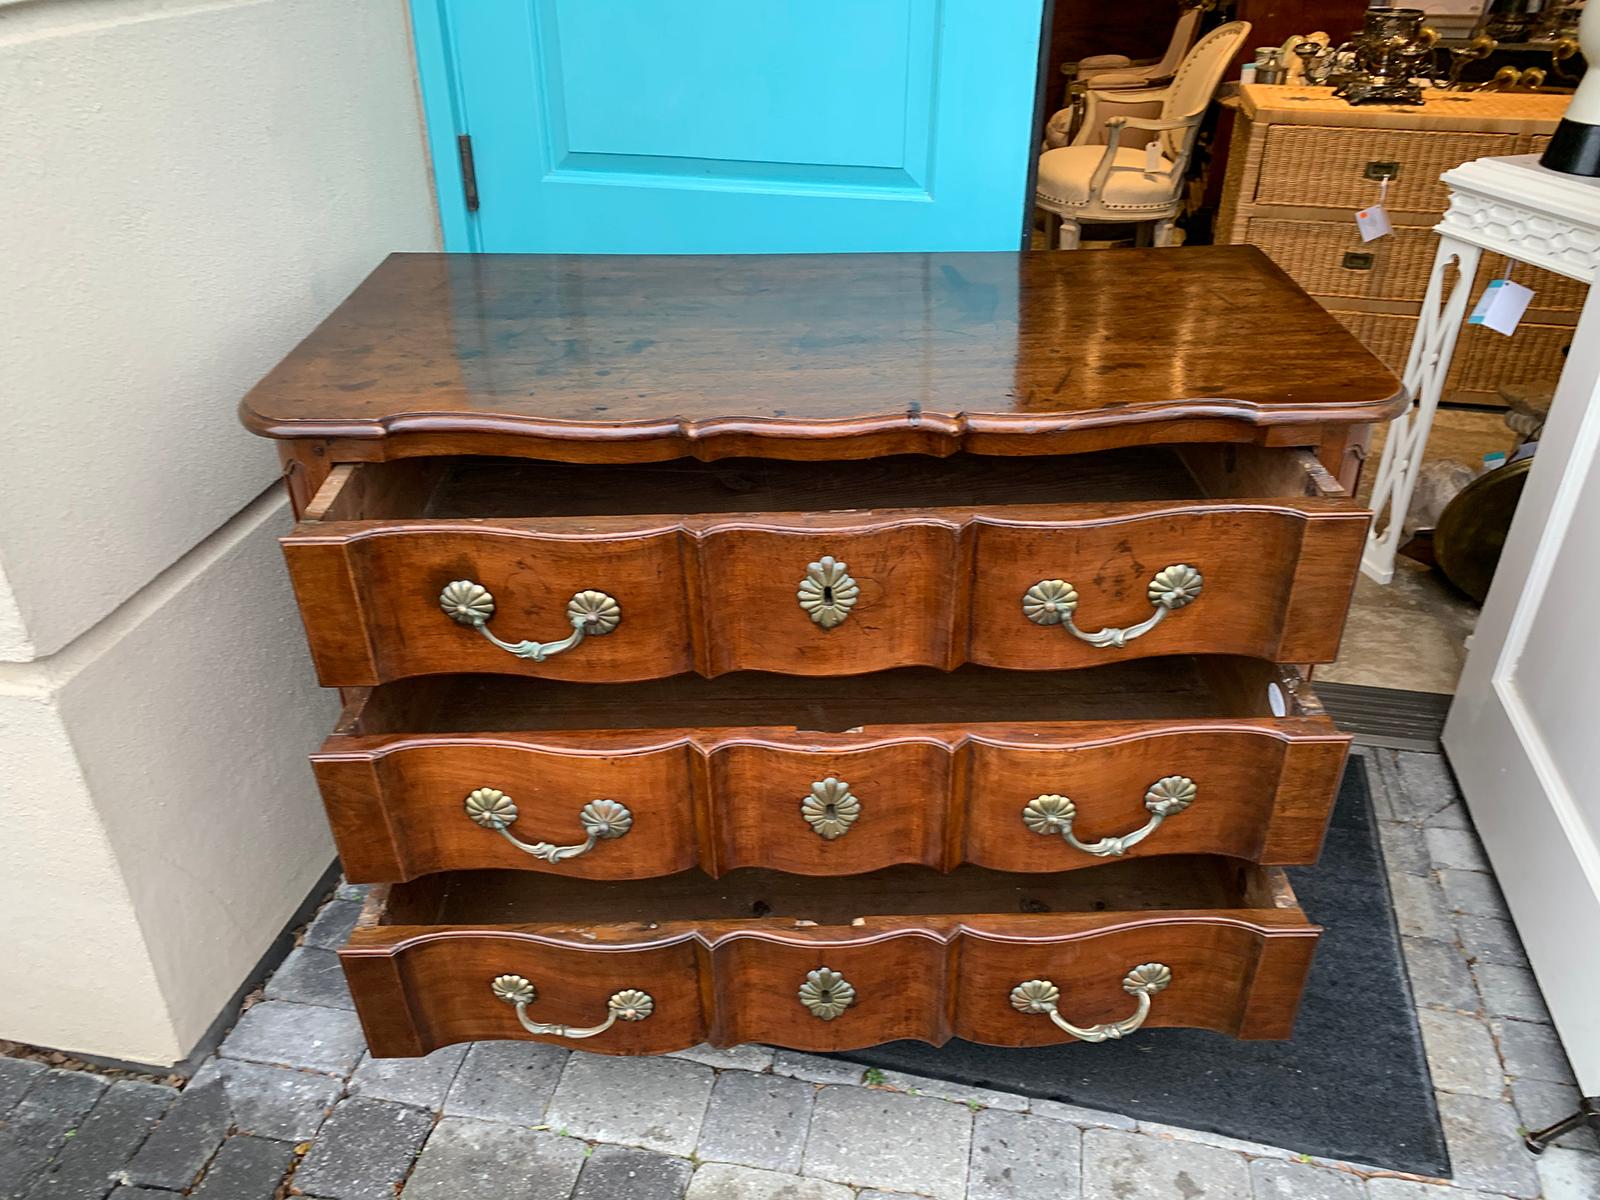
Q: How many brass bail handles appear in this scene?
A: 6